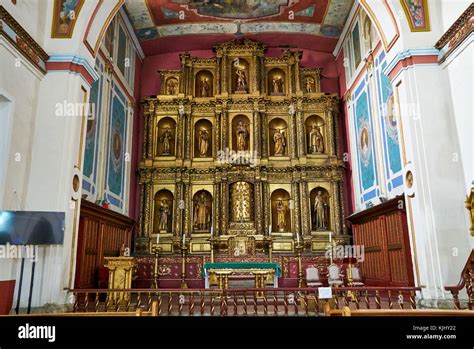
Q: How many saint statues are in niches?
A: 14